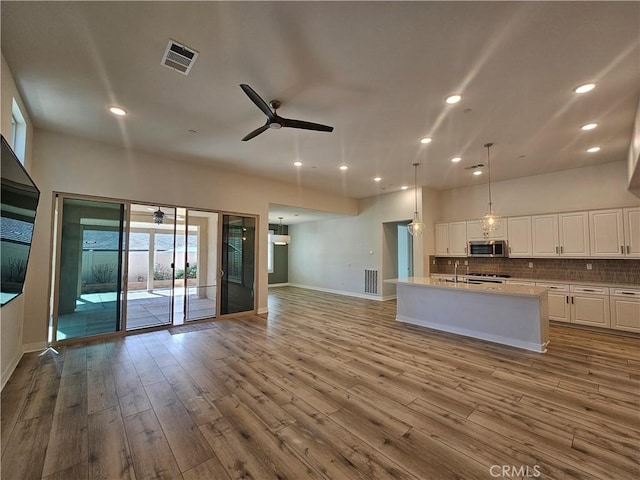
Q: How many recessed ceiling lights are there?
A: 12